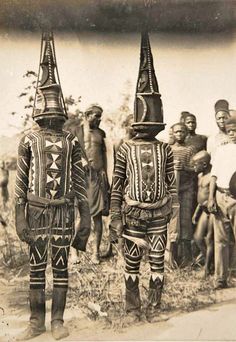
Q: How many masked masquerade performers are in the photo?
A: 2